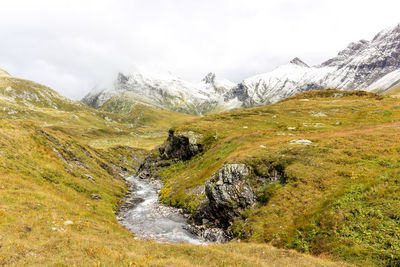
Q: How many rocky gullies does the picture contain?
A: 1